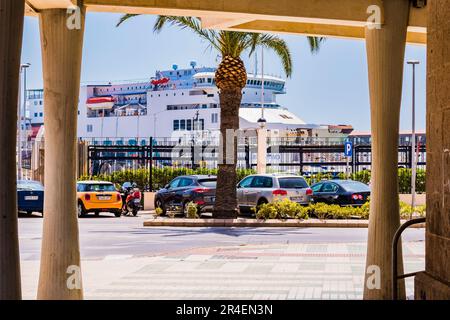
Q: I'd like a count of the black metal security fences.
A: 1